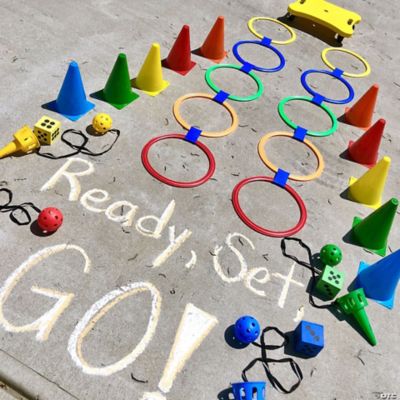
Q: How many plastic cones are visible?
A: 10